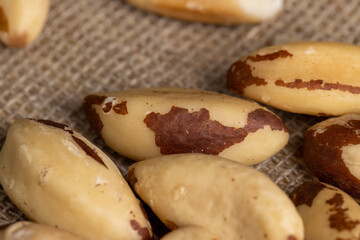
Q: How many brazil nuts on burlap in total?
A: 10